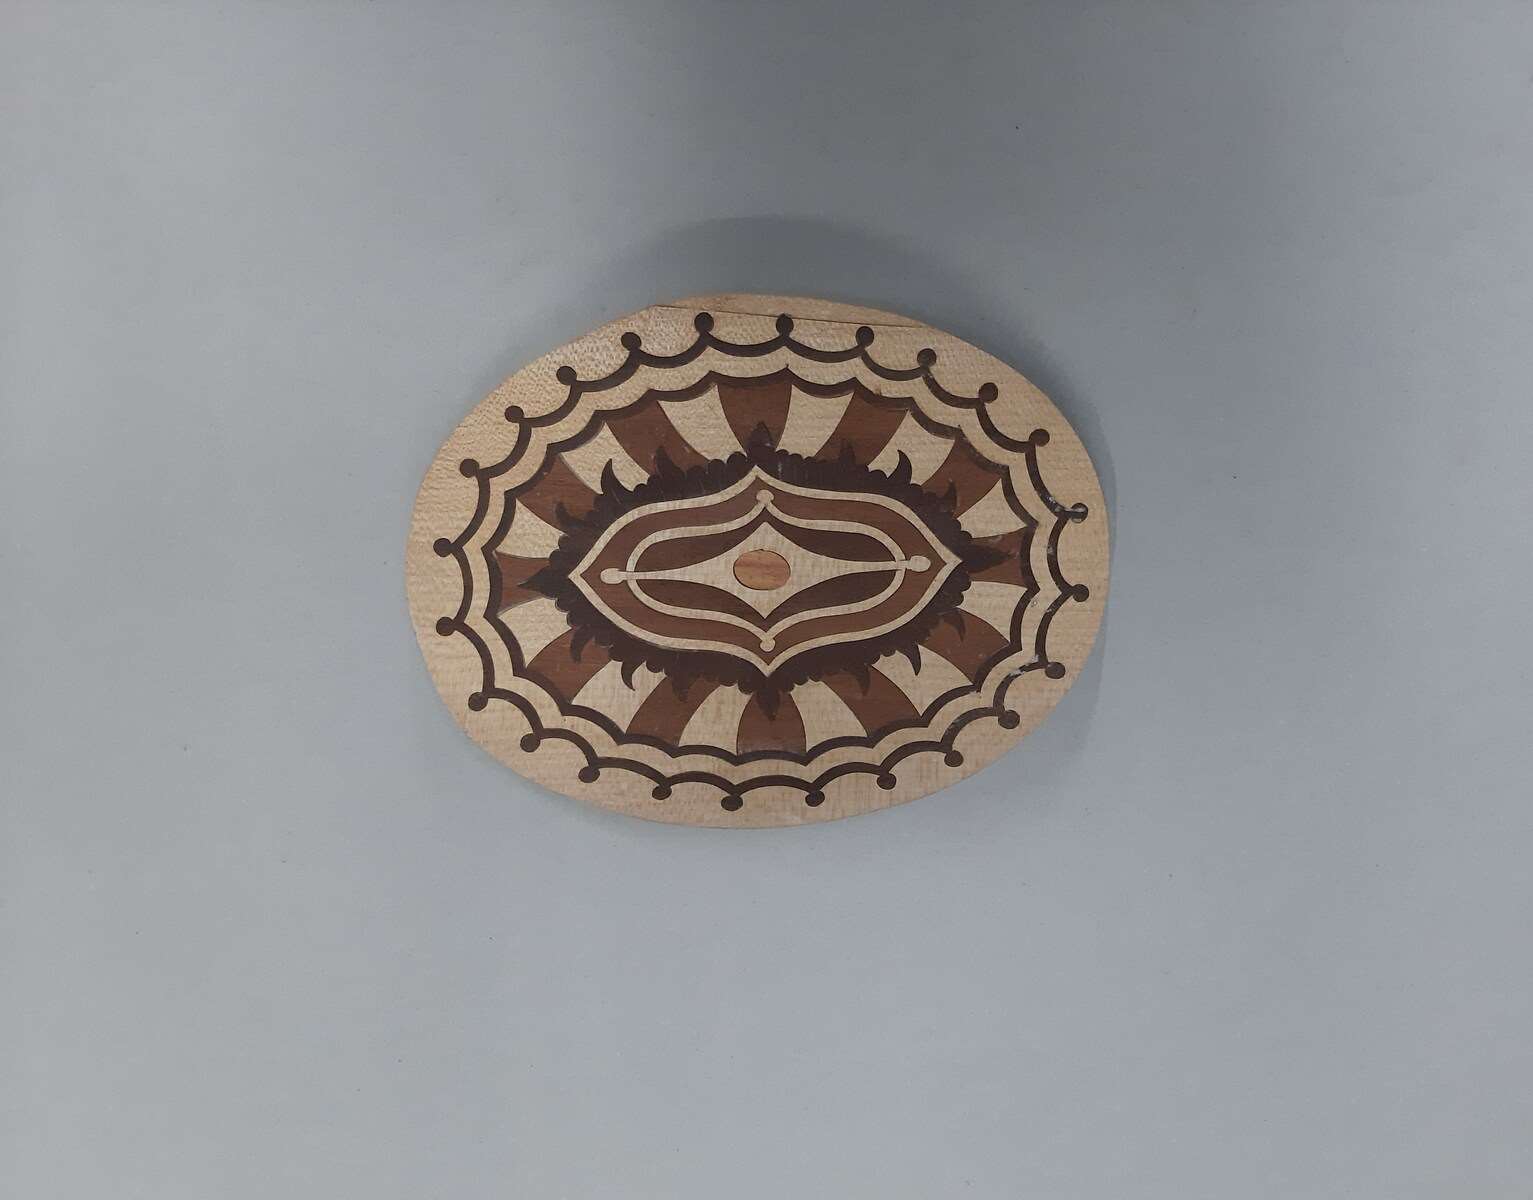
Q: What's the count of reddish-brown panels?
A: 12